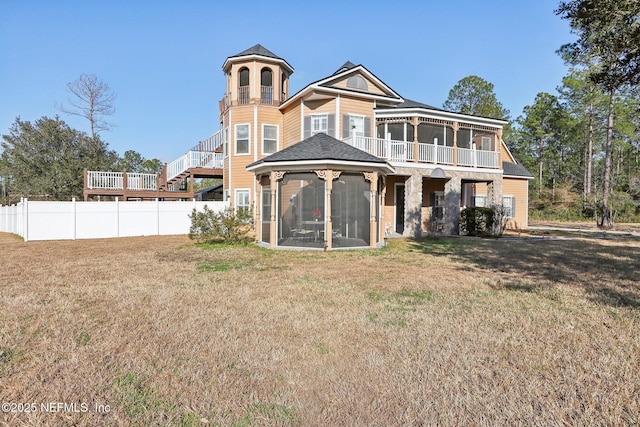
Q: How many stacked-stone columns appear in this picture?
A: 3